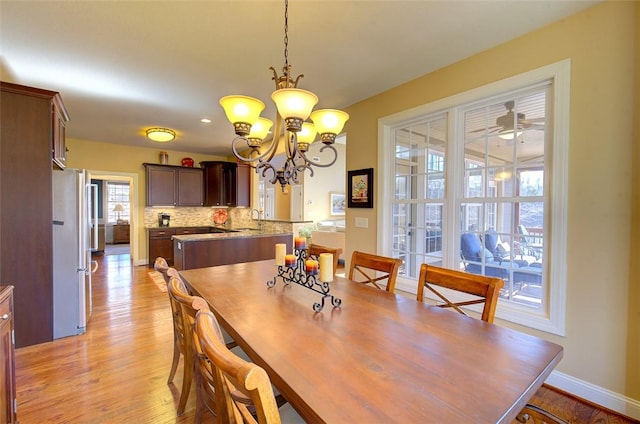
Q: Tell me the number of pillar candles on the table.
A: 5